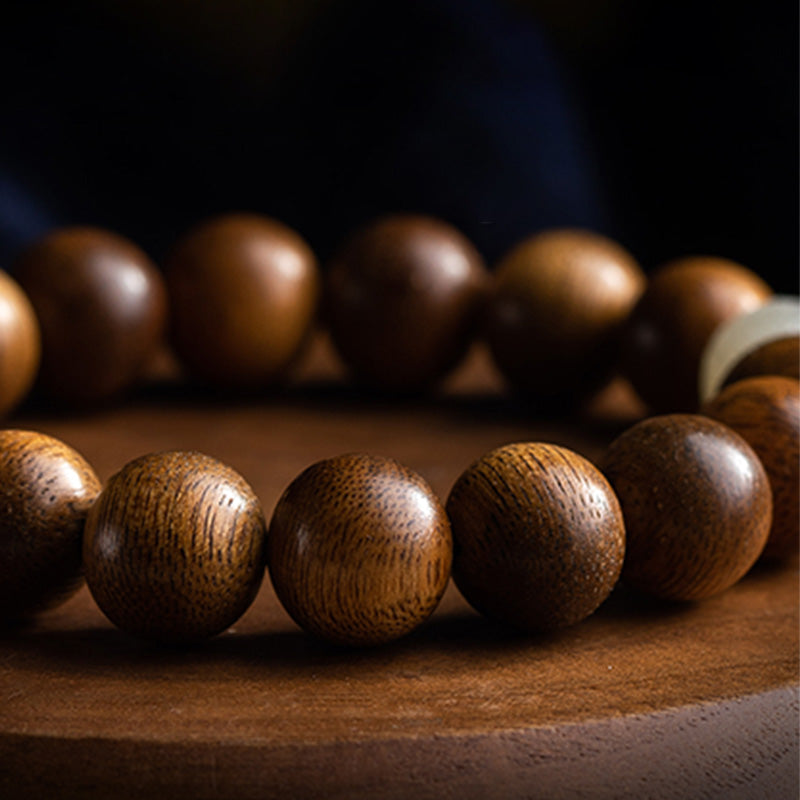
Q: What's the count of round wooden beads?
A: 13